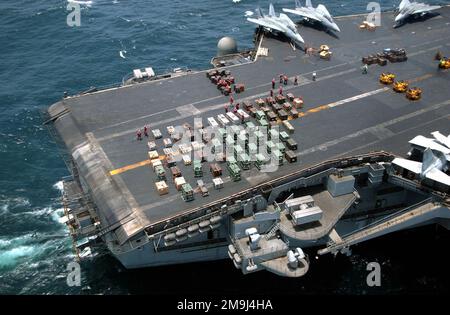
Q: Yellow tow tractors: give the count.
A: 4